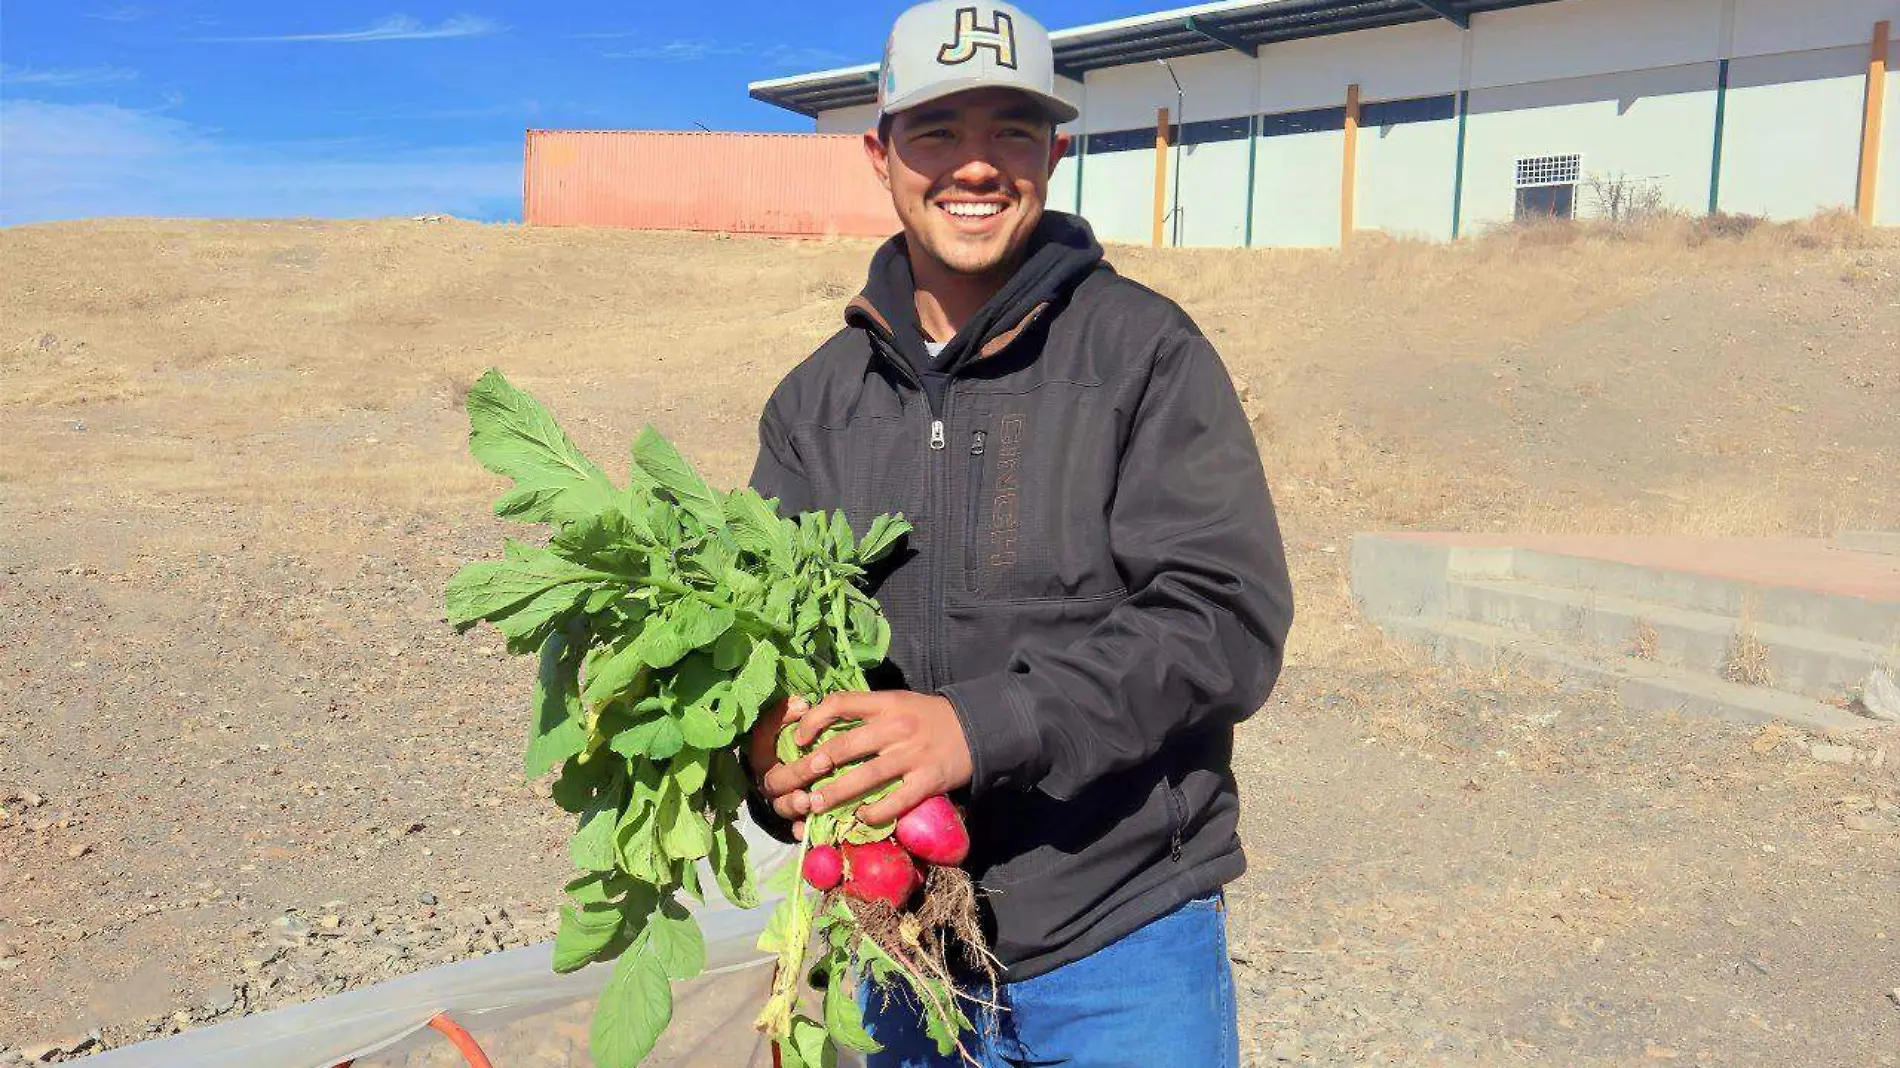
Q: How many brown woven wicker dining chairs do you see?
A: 0